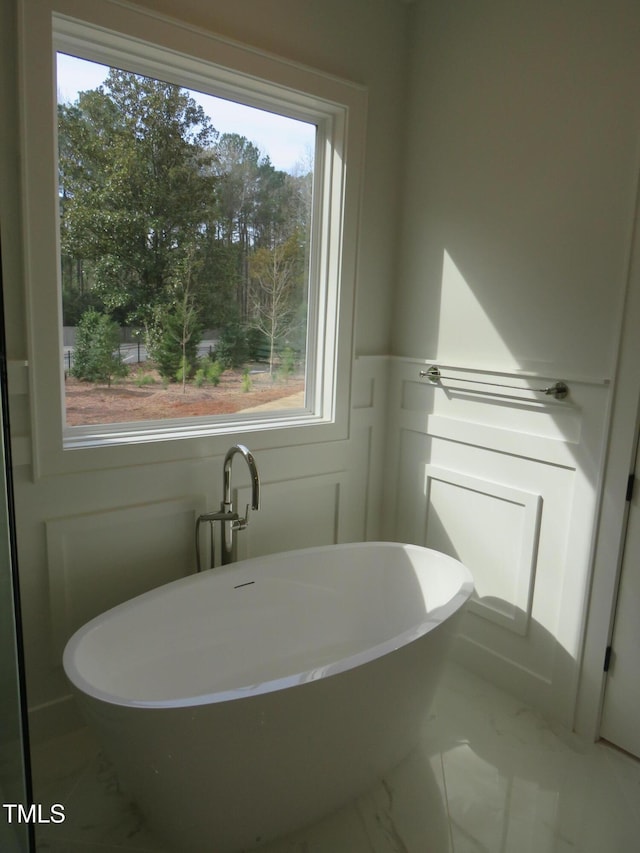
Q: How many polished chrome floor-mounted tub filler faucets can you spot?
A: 1